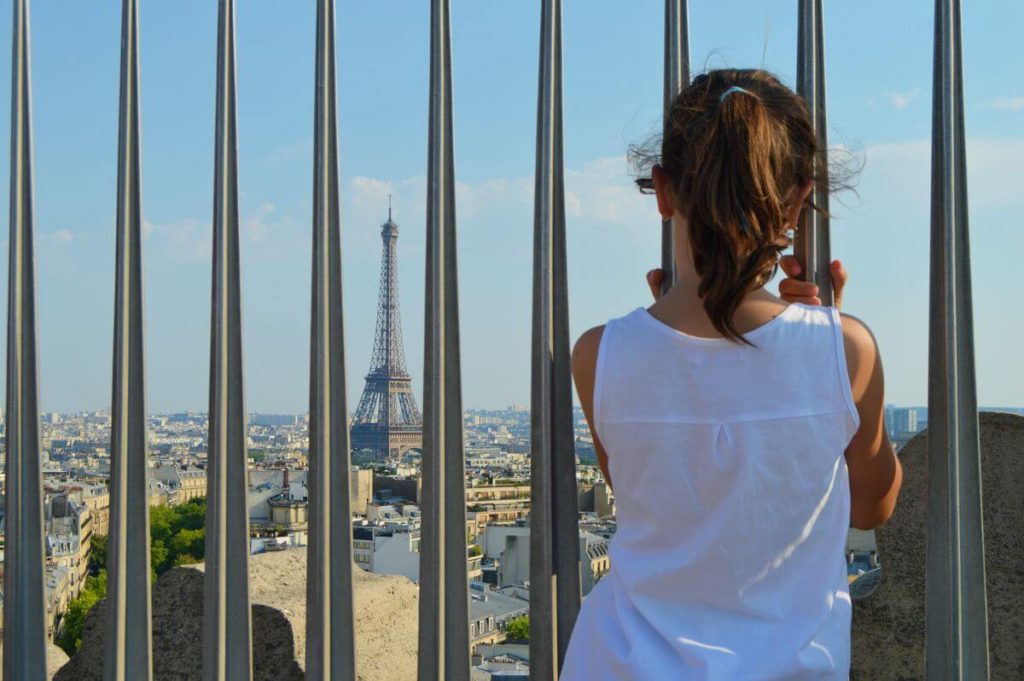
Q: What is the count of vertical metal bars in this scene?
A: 9